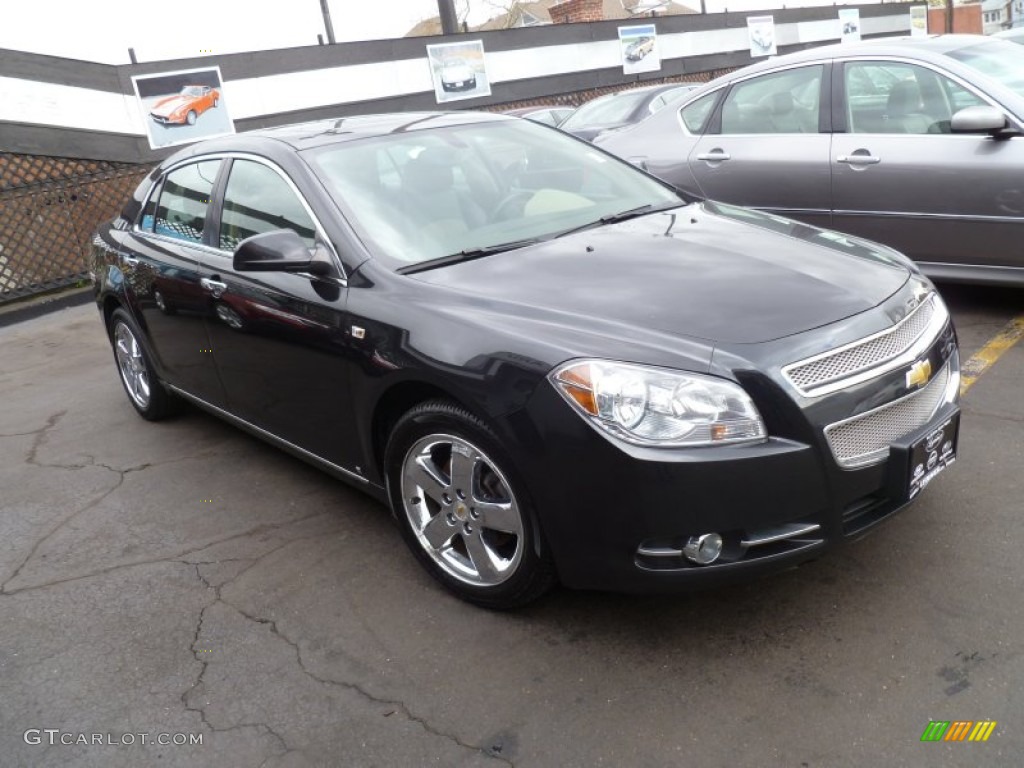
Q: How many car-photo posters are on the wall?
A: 6